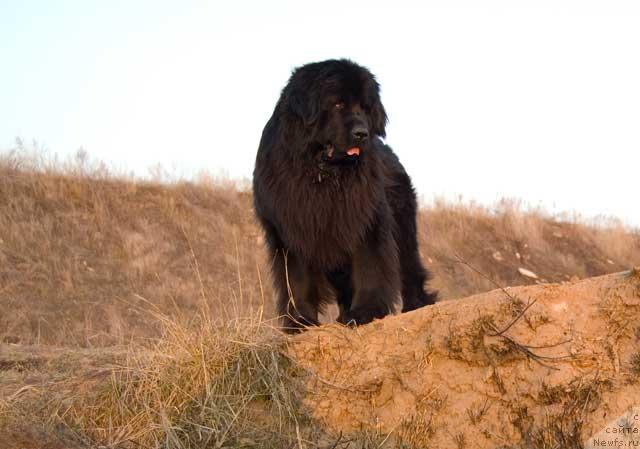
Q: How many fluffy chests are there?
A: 1